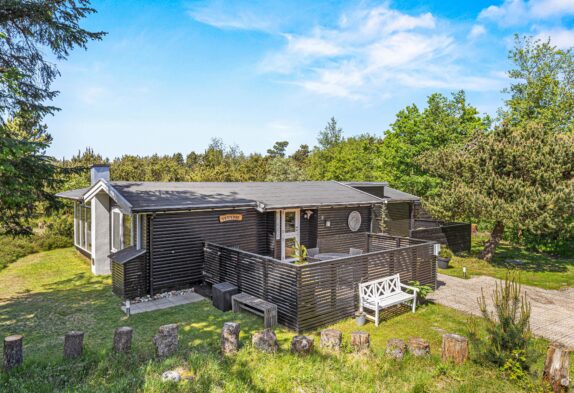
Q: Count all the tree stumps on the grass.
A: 13